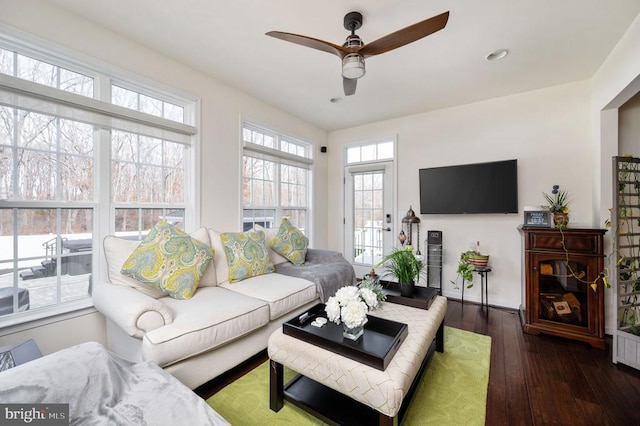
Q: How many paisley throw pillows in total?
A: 3